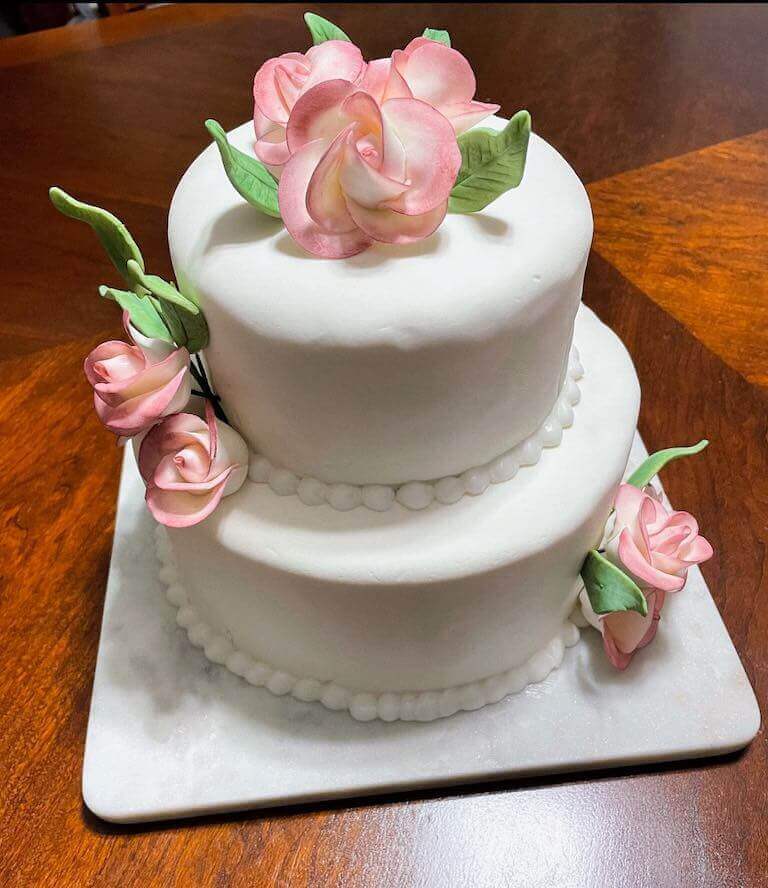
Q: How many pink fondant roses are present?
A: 7